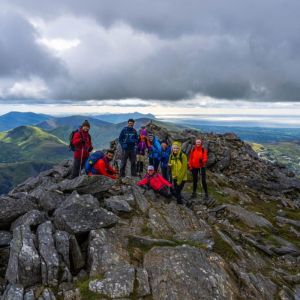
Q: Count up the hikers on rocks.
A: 9